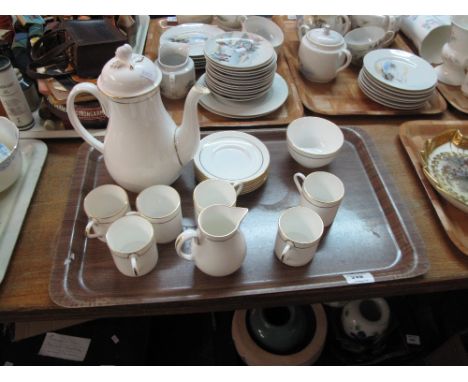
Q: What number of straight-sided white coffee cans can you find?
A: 6